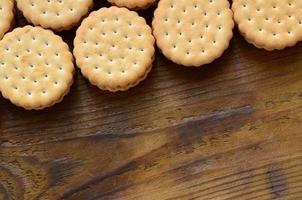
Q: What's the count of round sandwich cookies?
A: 7